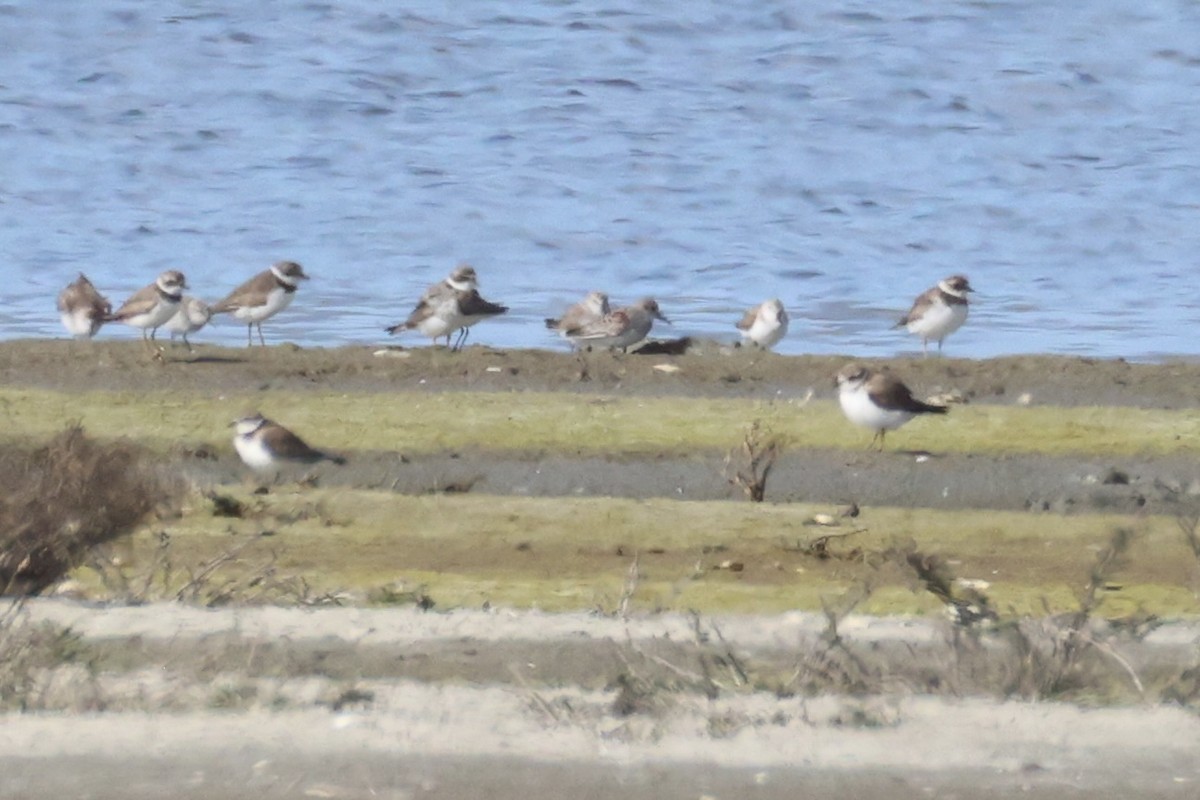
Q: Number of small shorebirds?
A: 12